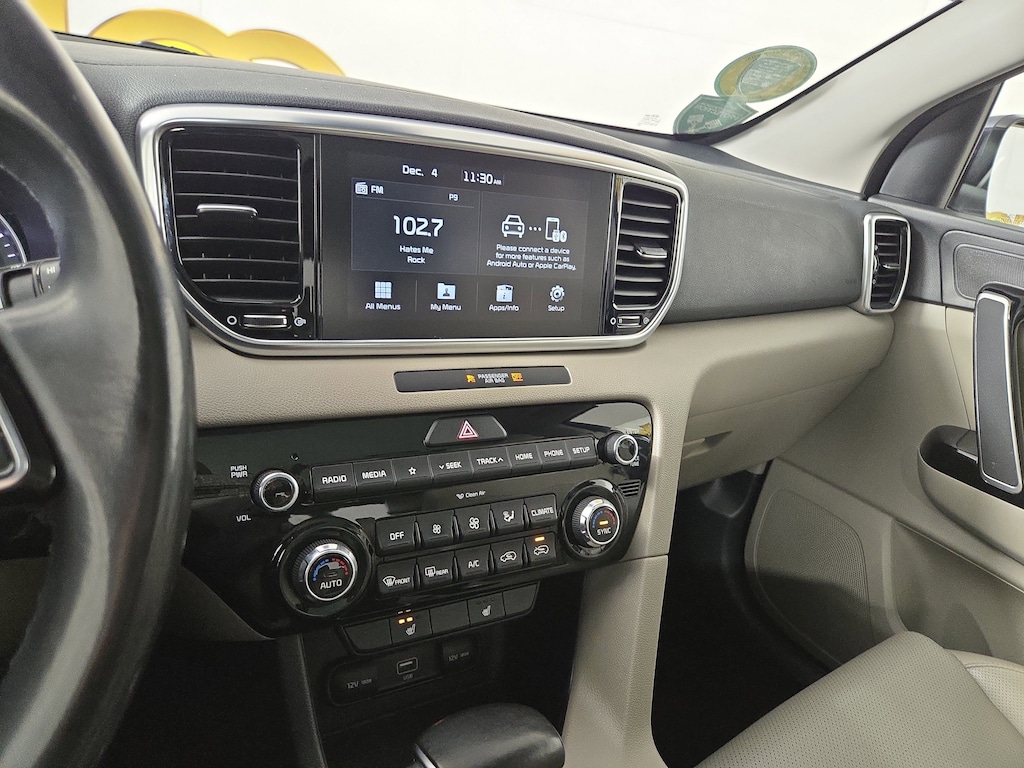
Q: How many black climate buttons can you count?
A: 10